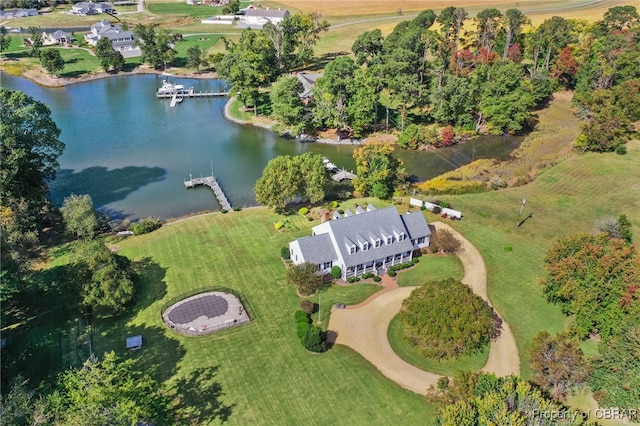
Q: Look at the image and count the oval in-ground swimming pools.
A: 1